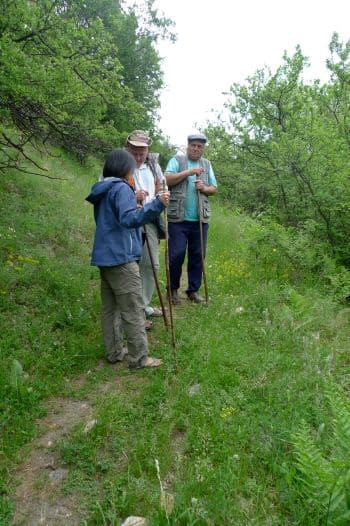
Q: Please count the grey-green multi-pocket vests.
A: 1